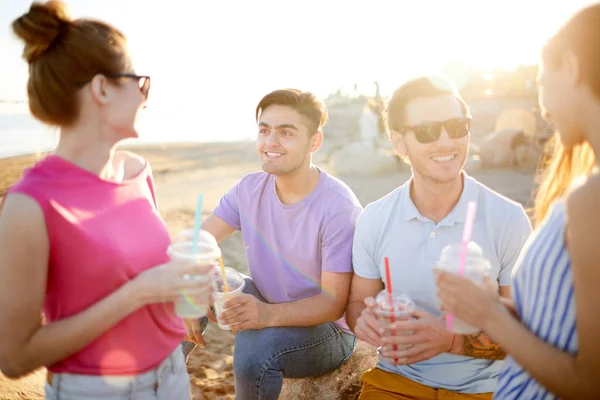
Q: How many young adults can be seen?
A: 4